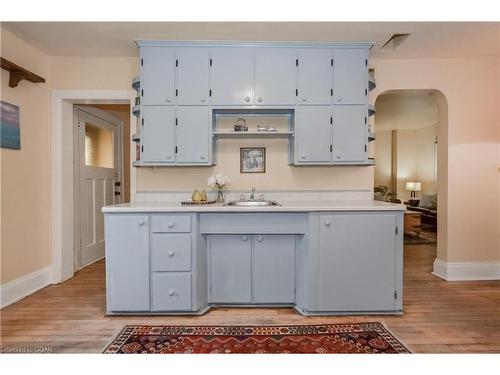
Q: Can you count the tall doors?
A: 1